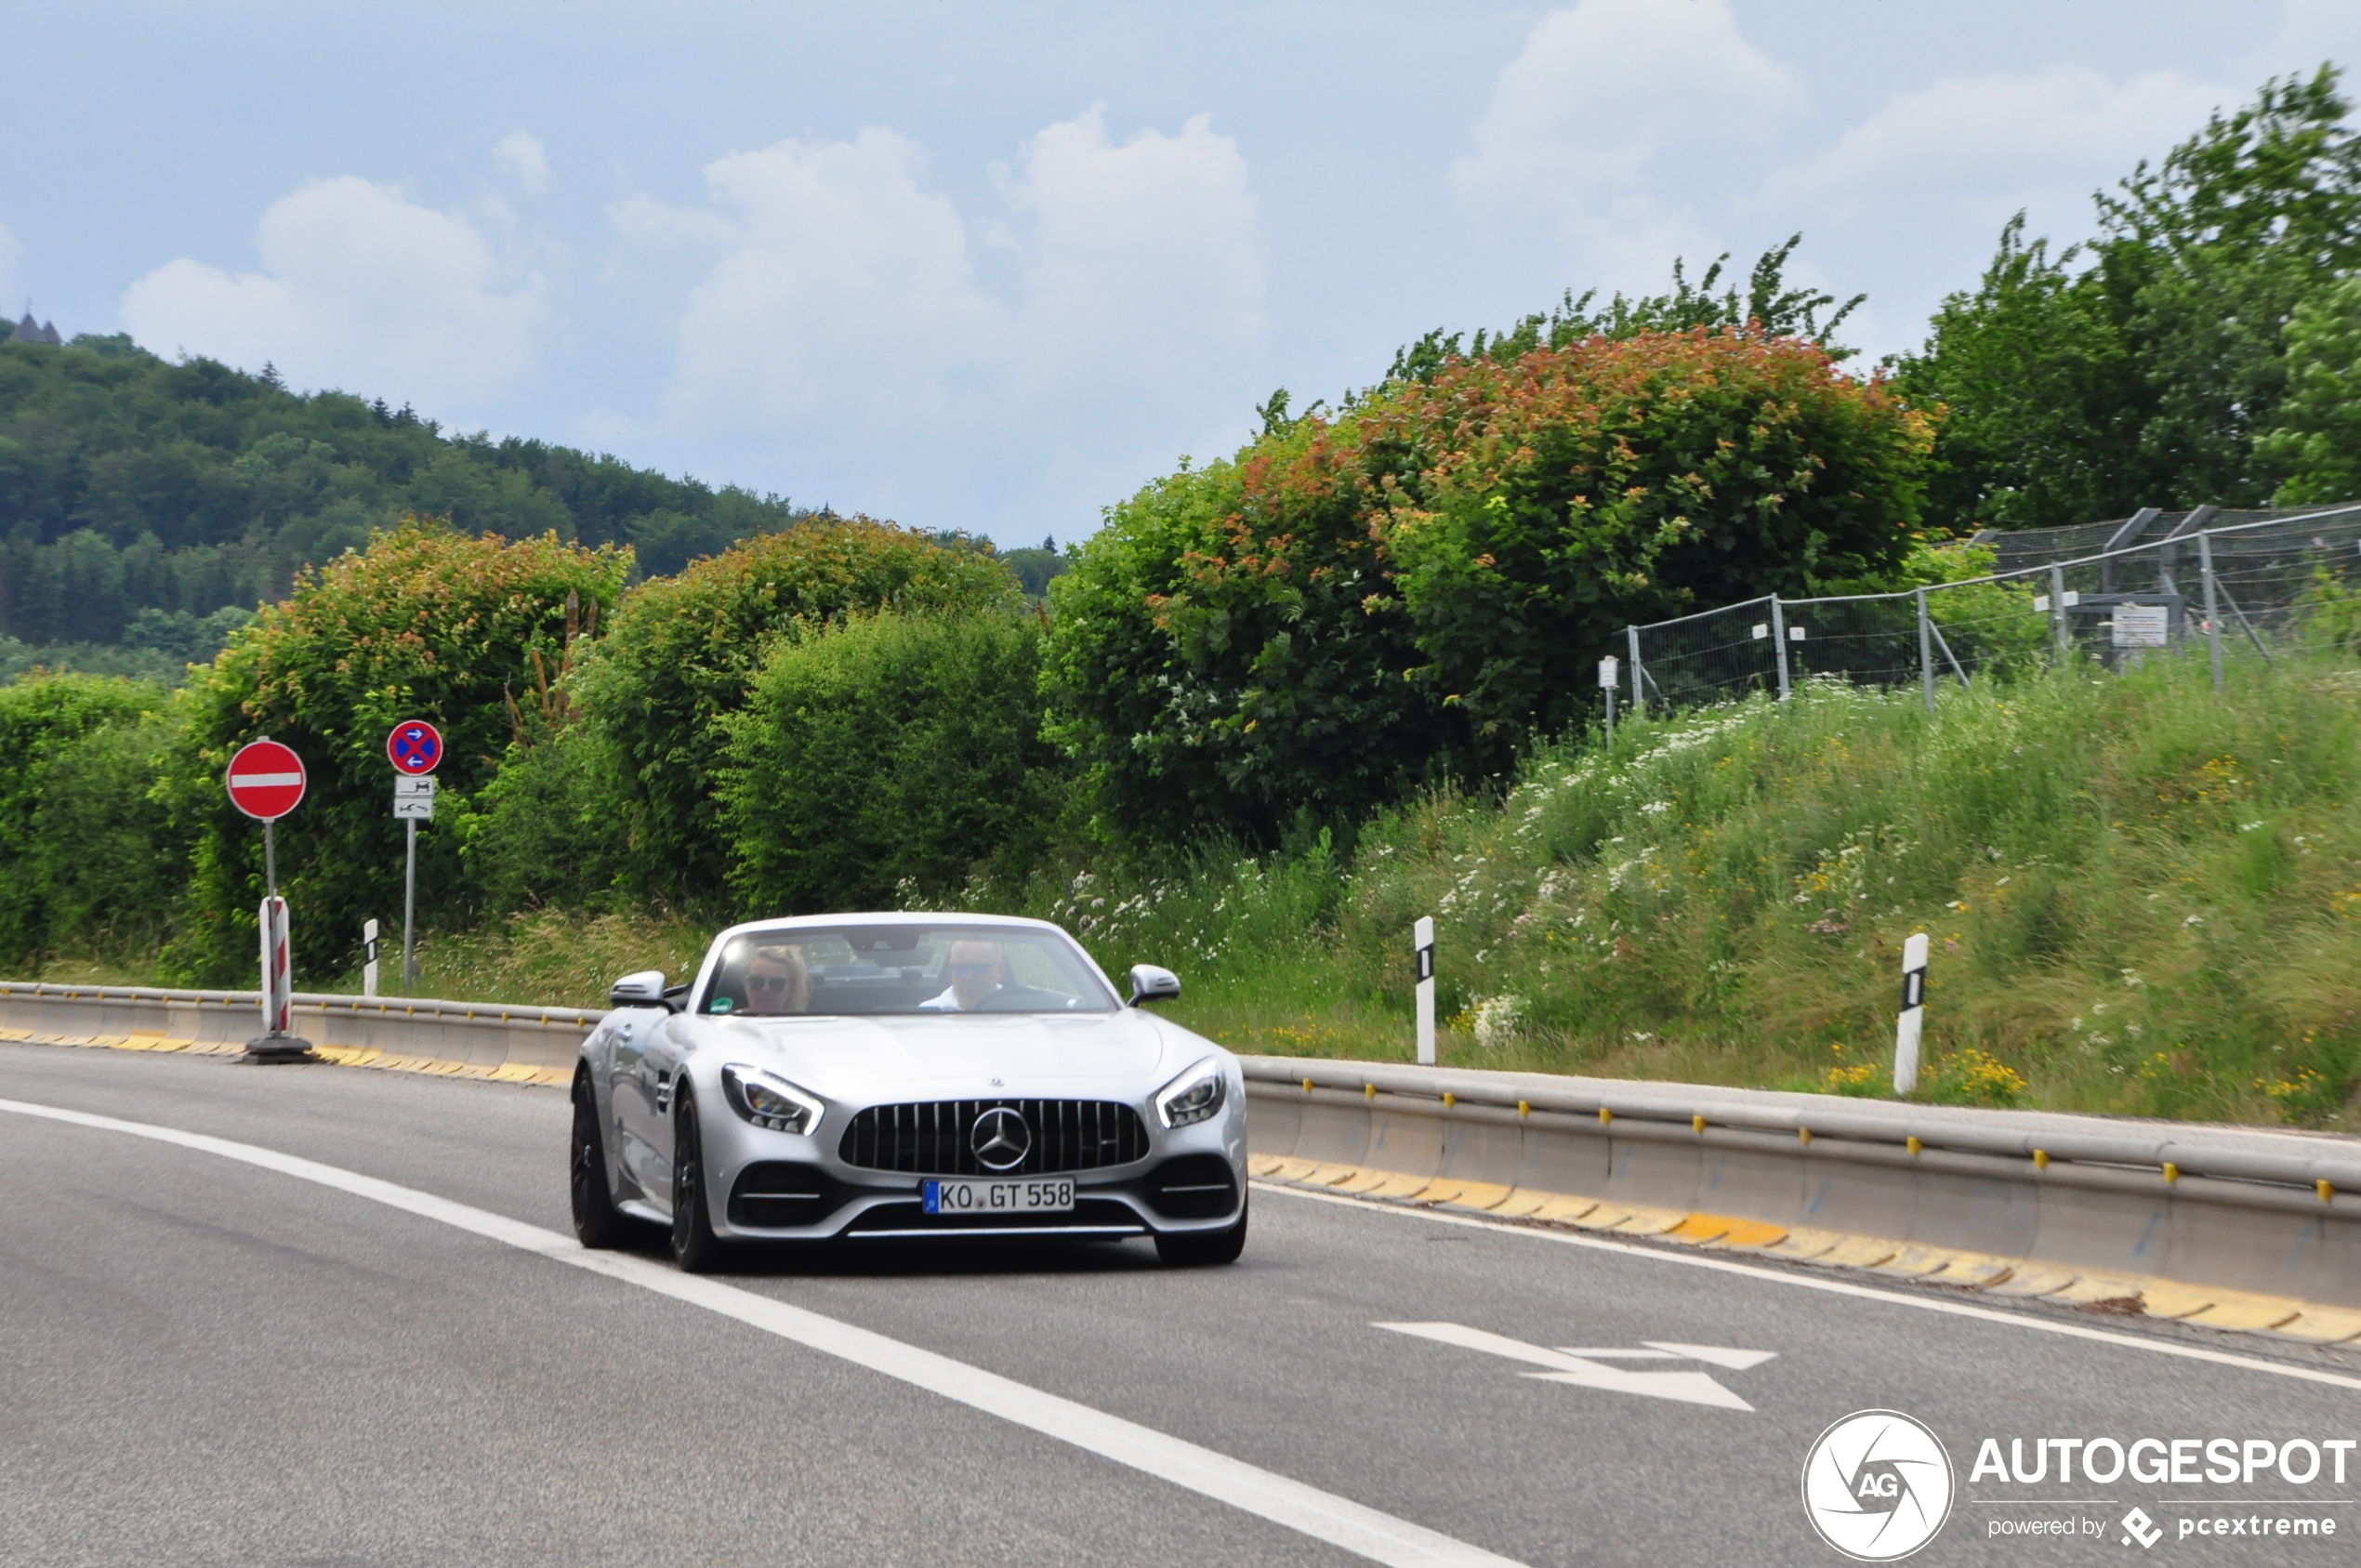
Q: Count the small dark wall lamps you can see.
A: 0